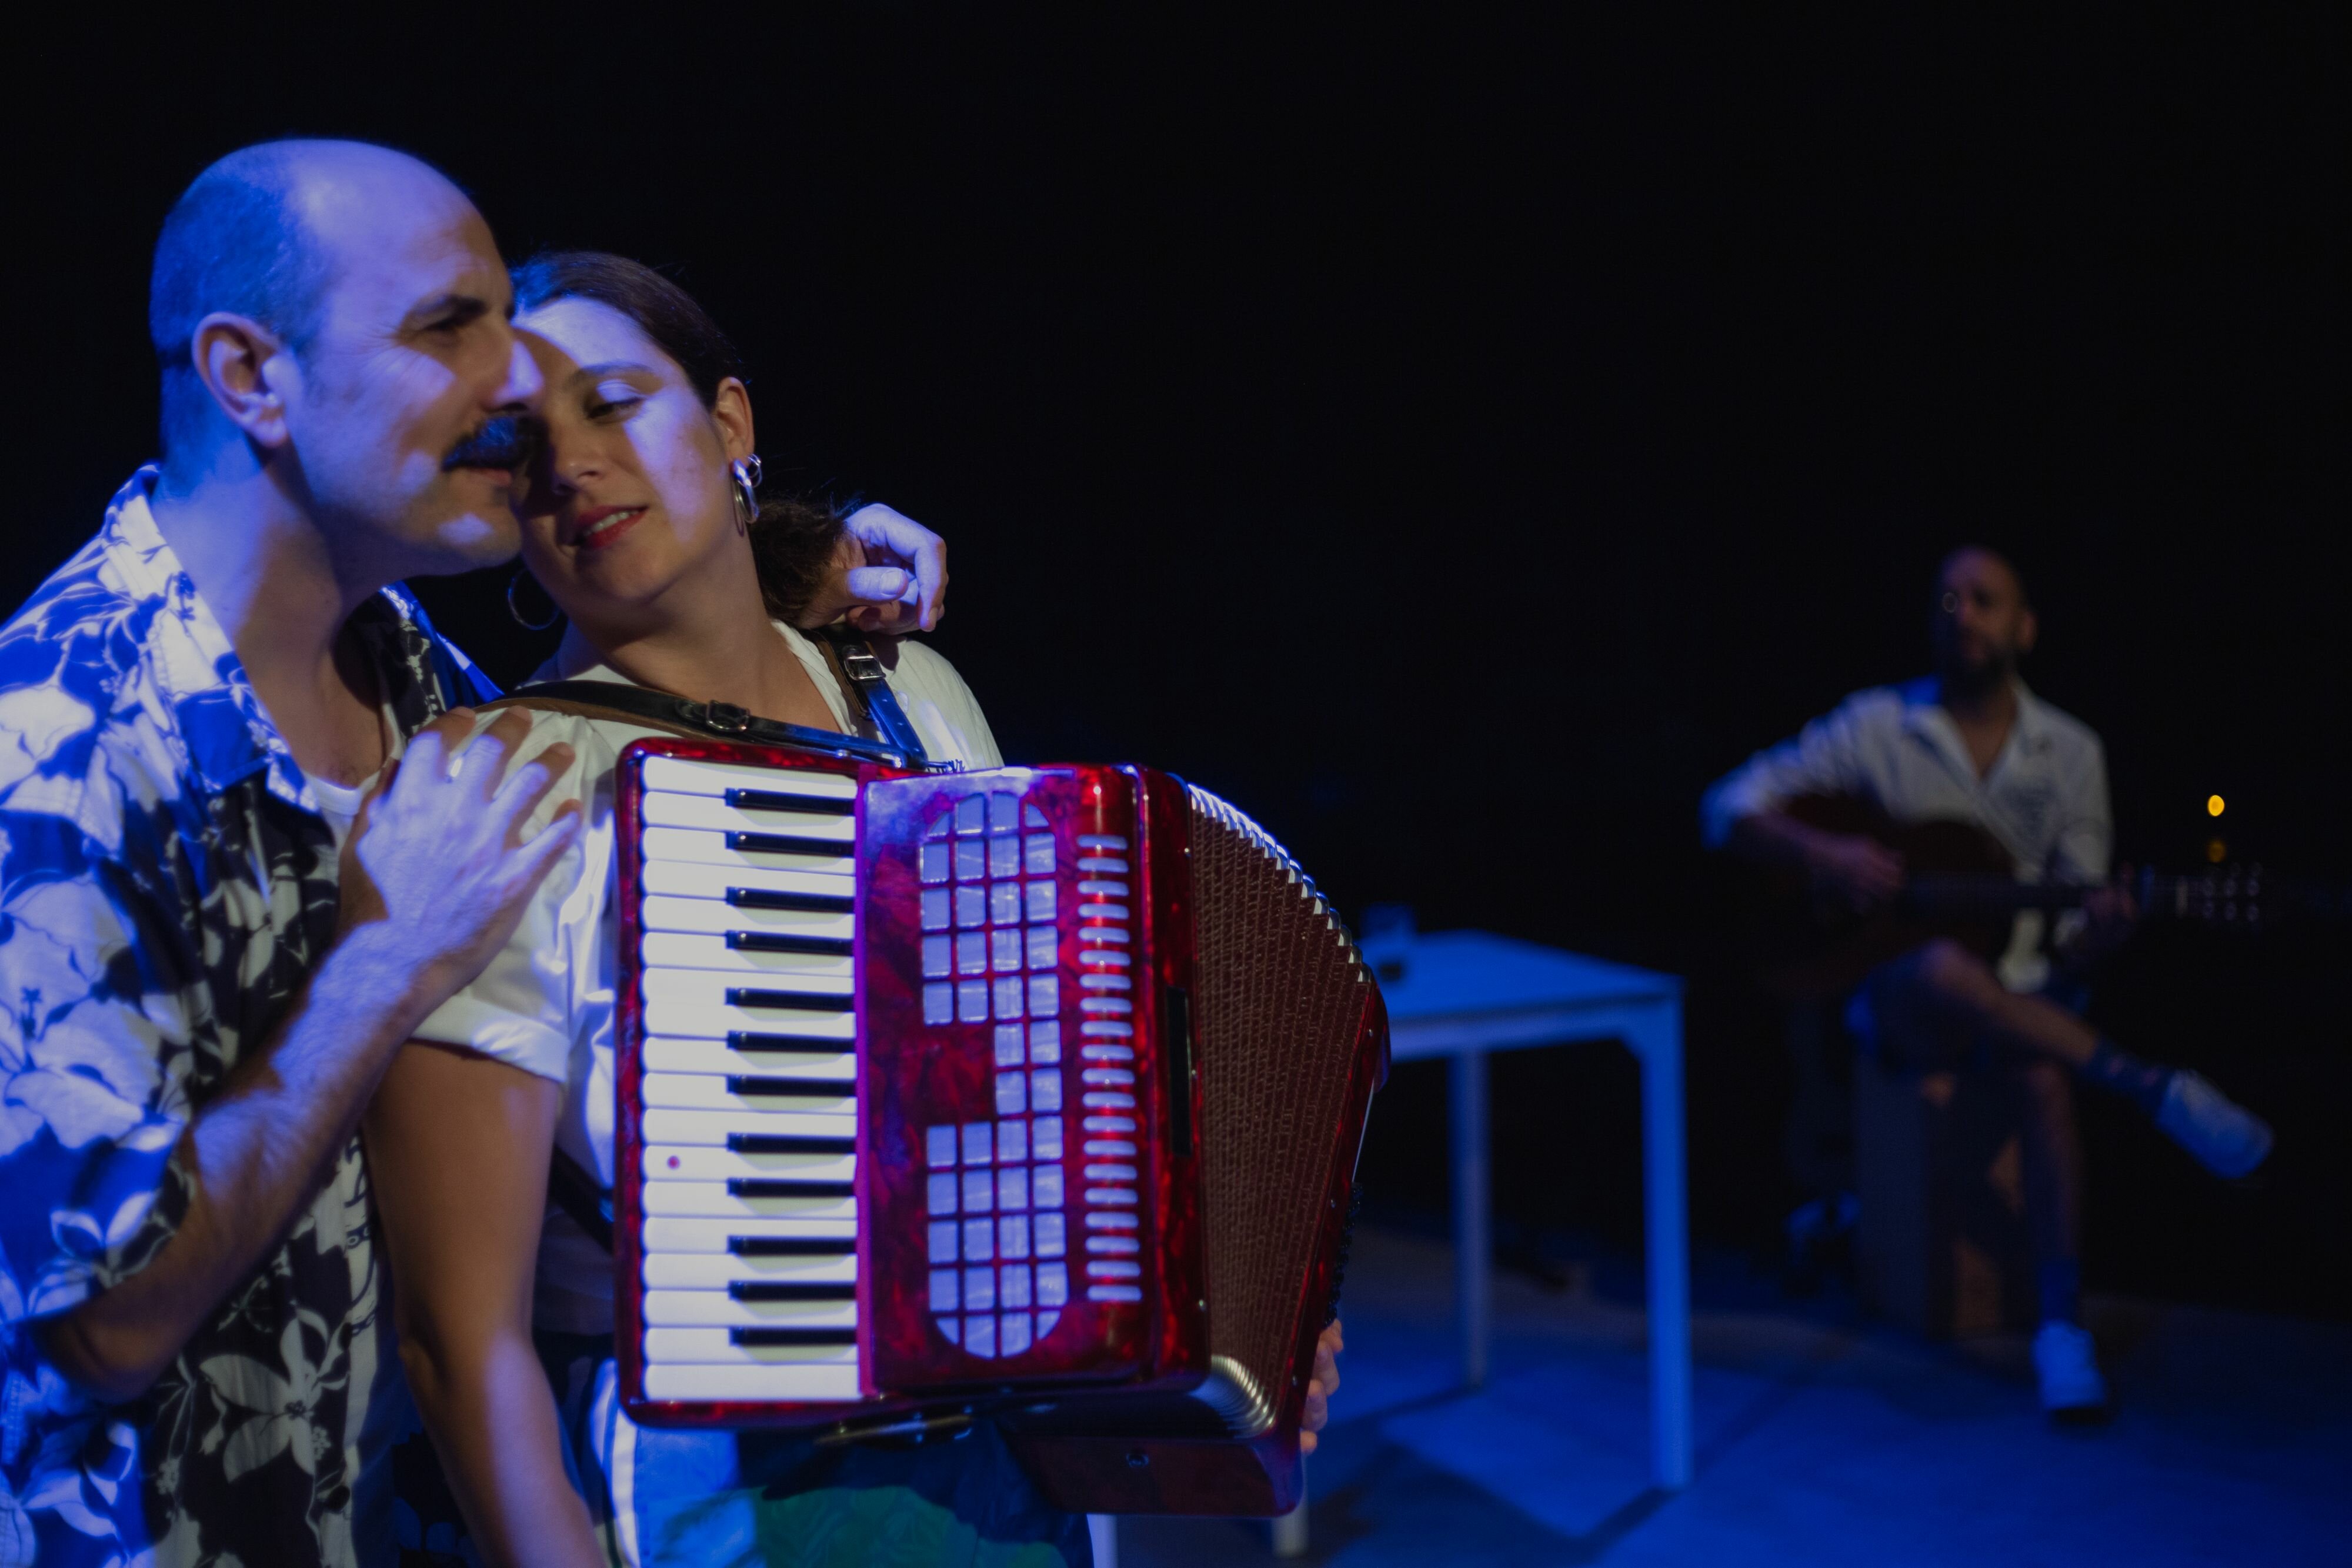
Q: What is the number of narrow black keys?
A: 12